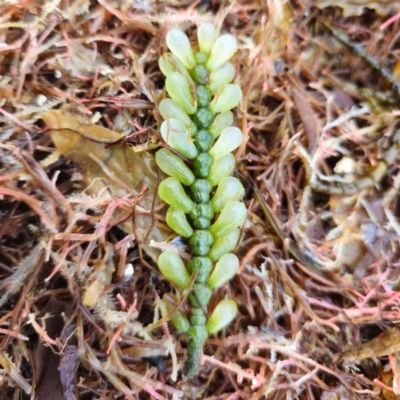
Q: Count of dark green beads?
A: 13